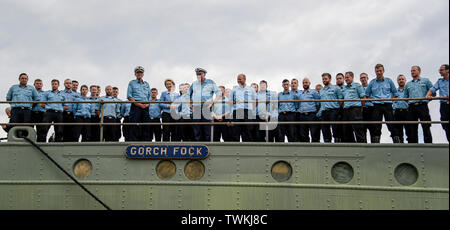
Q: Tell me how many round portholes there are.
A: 6